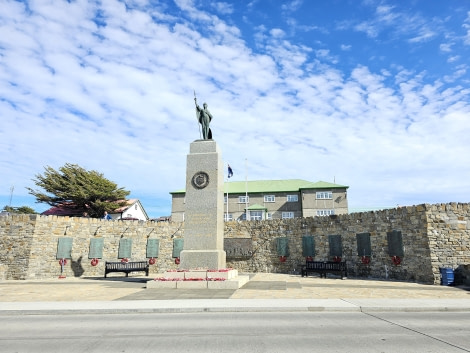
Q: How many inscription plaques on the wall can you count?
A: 10